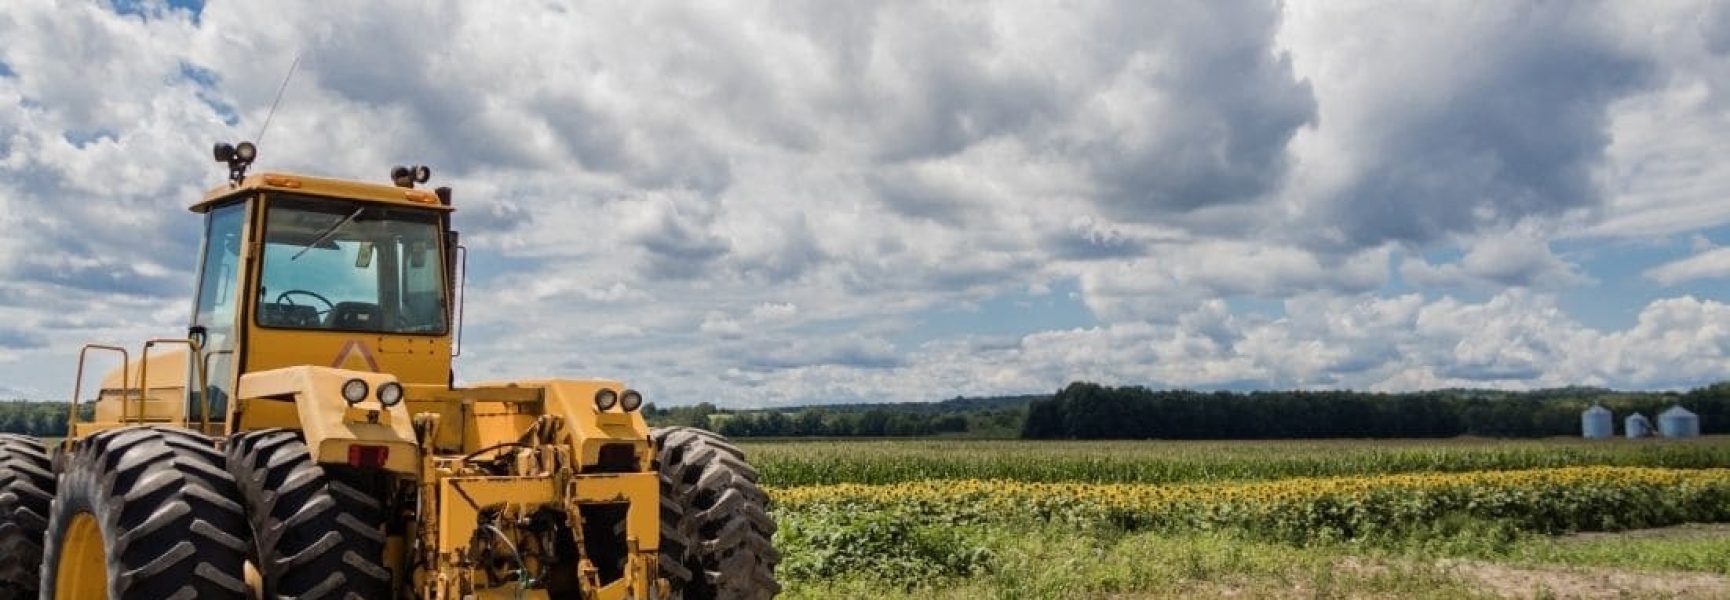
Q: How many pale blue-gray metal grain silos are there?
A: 3